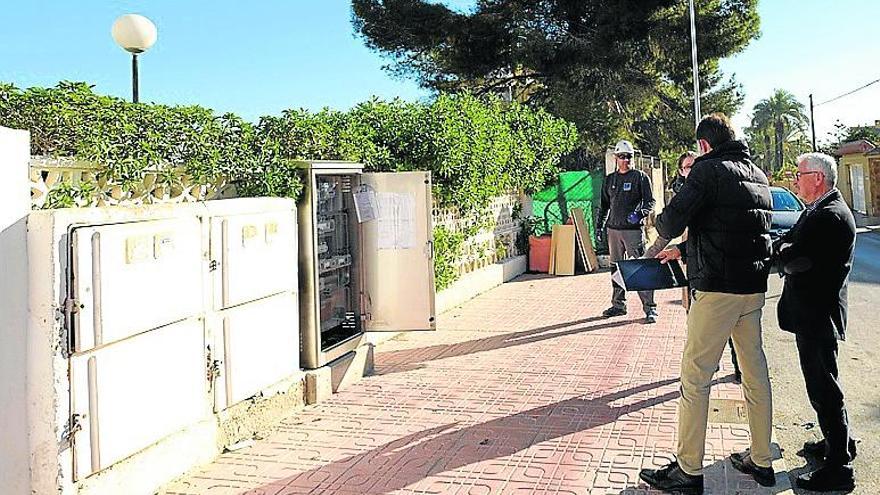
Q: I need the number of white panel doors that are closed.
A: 4